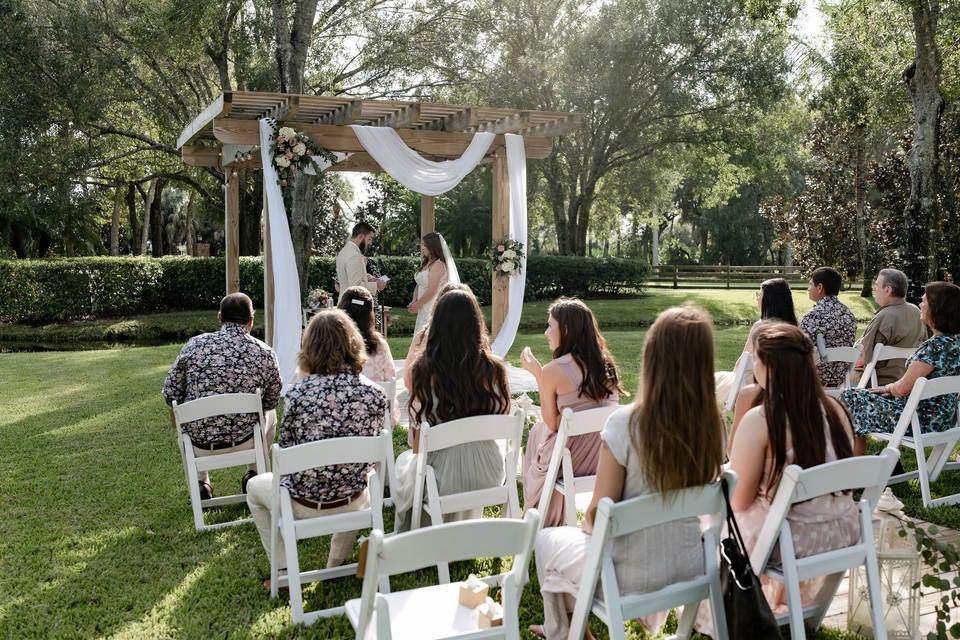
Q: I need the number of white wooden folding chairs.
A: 12